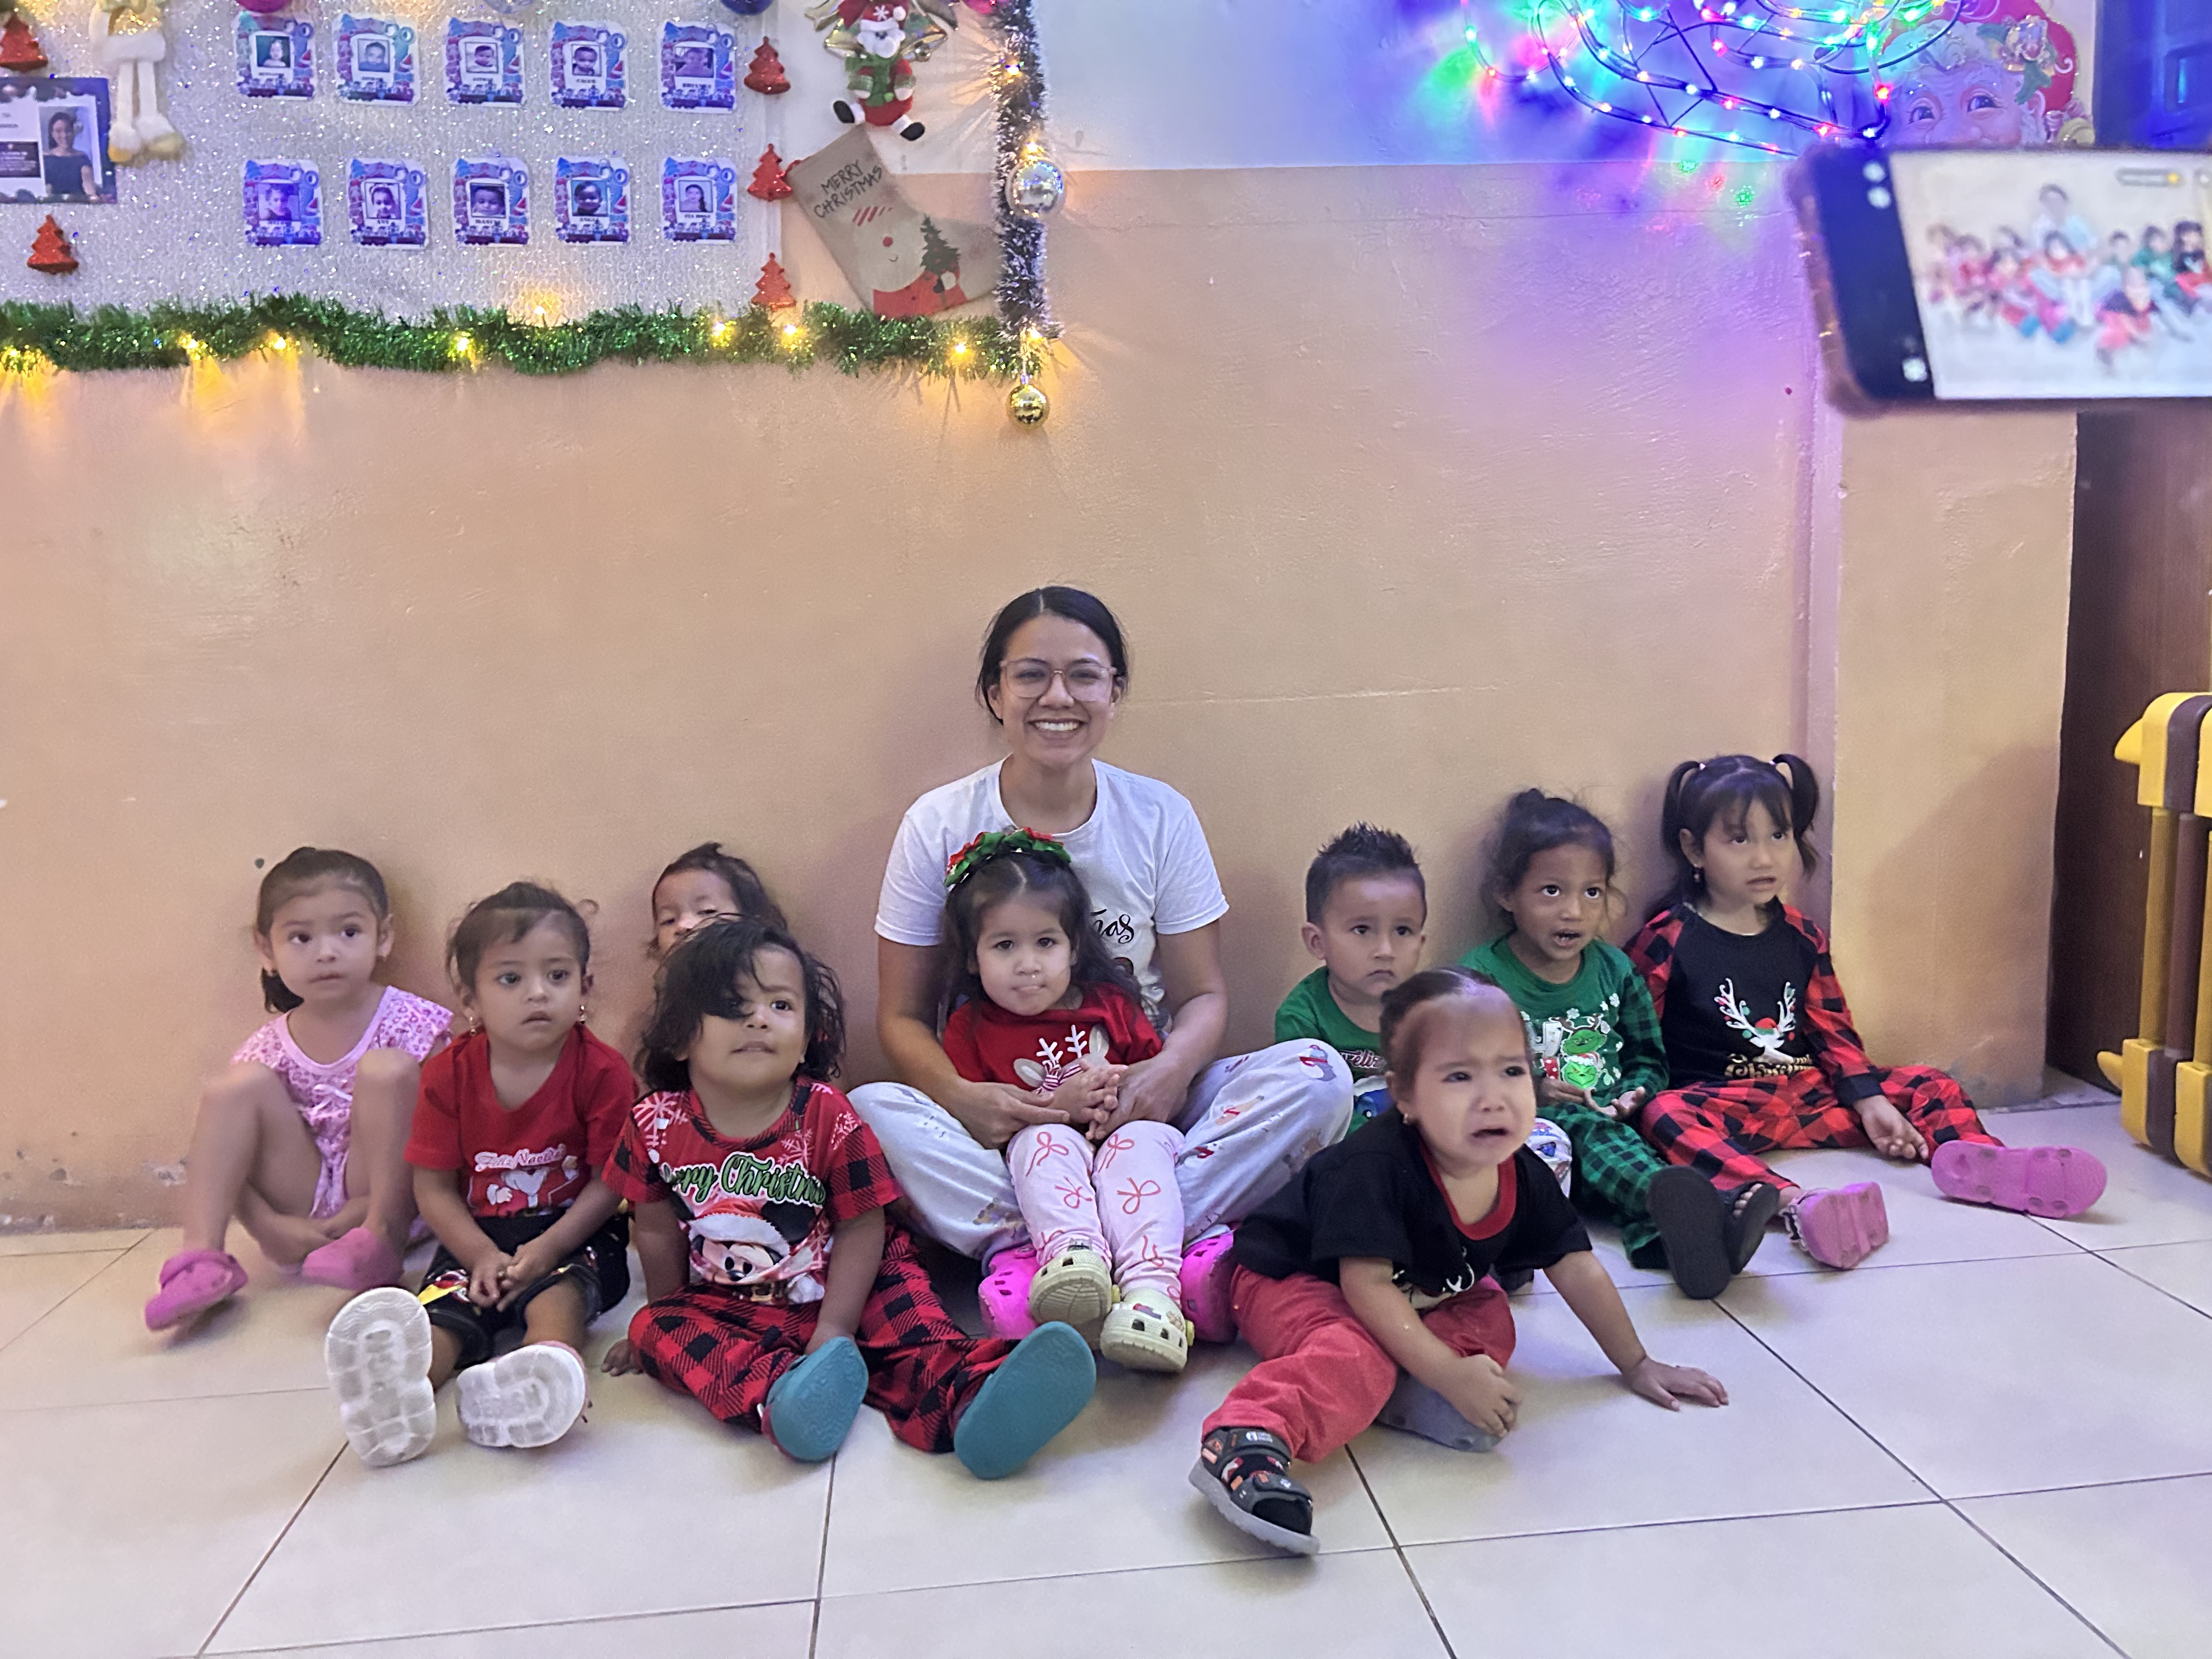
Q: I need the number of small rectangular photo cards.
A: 10